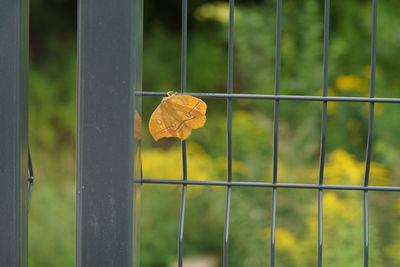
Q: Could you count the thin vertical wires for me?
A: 5